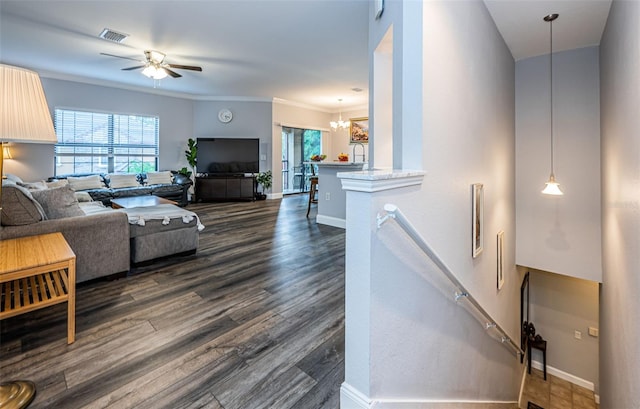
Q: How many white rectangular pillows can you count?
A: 3